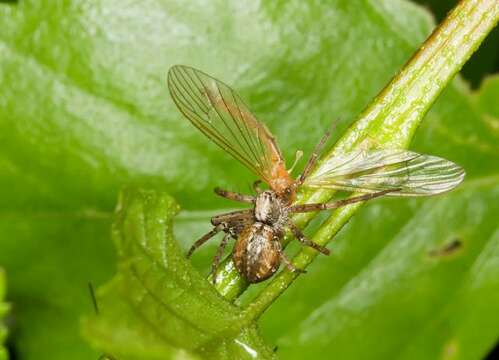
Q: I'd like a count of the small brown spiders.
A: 1